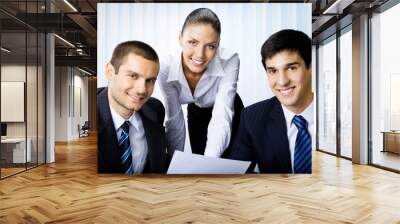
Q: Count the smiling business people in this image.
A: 3